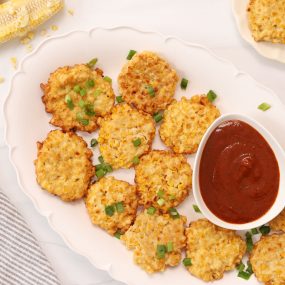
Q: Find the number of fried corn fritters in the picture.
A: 12